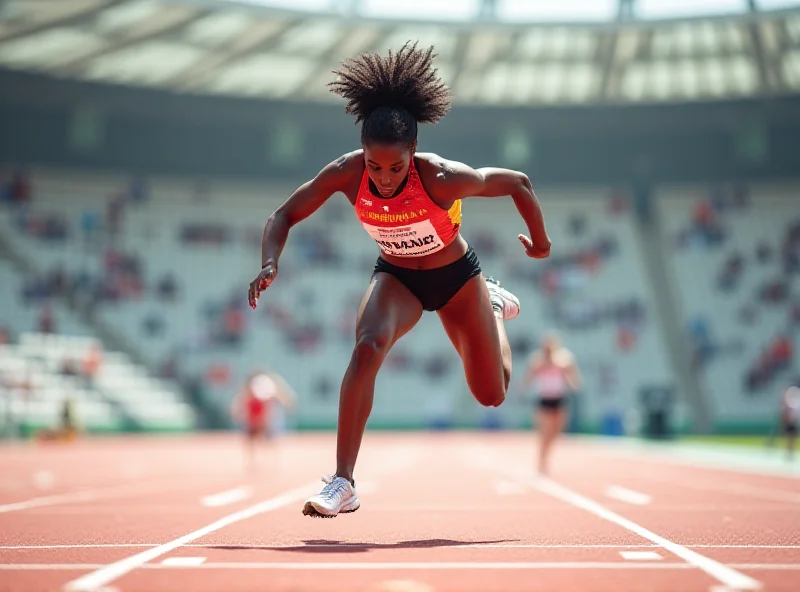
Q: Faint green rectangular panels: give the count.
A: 4